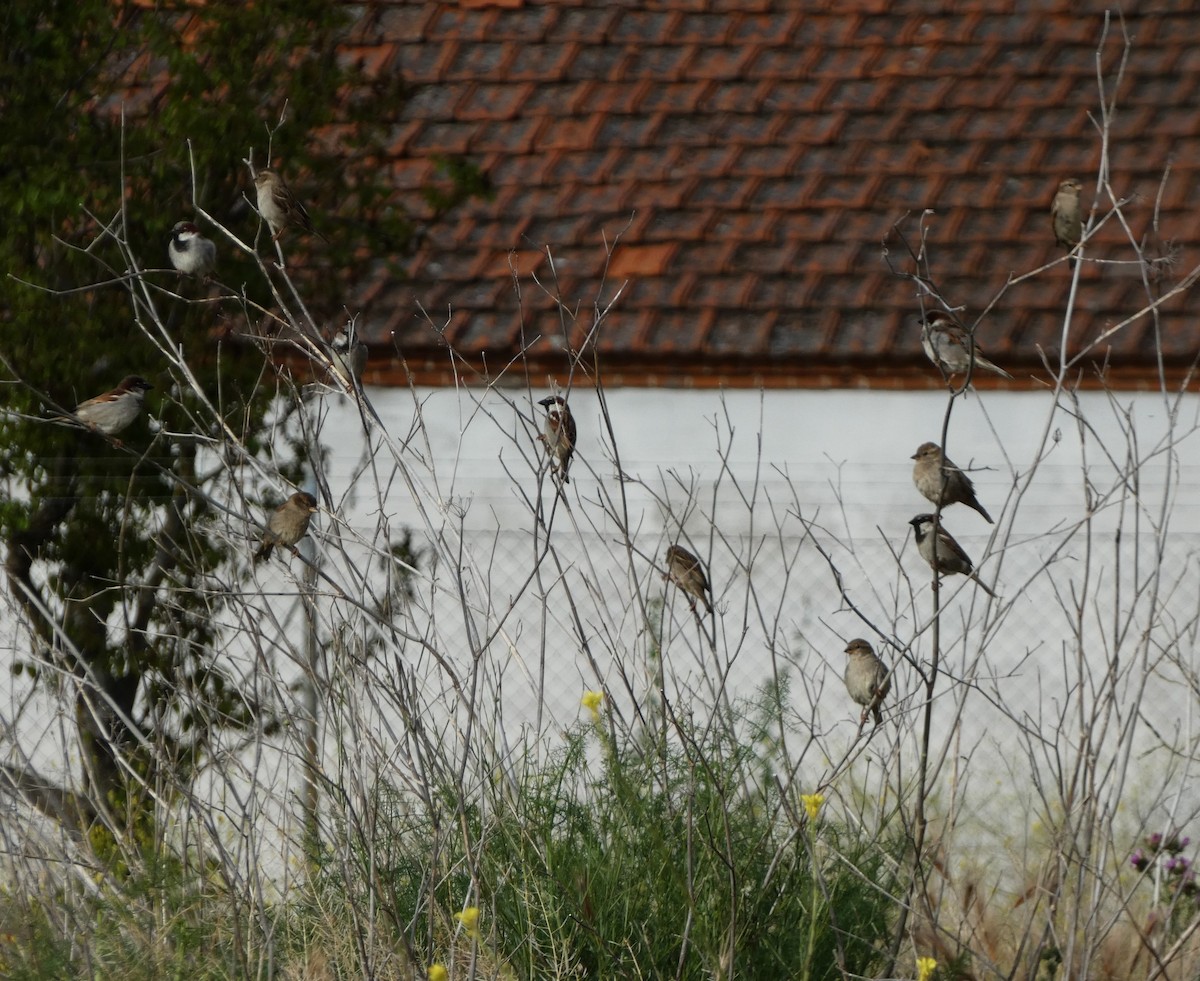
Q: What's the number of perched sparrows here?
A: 12